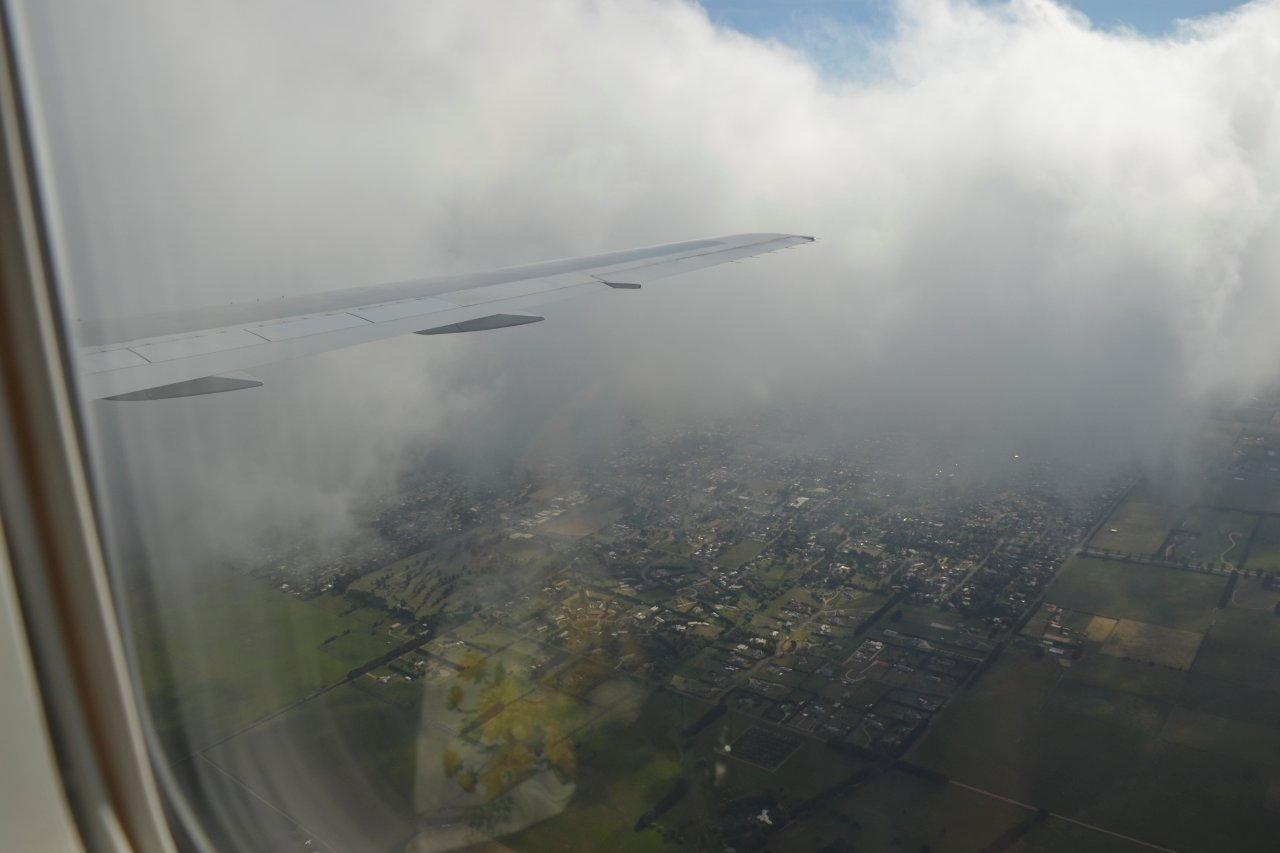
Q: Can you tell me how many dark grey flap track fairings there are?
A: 3